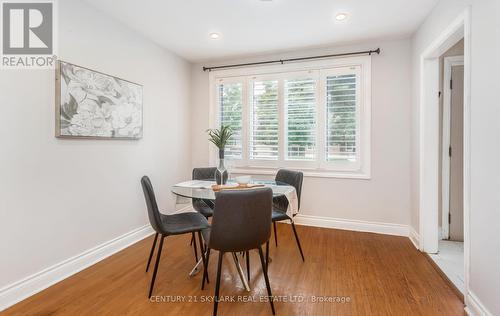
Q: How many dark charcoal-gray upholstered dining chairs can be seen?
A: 4